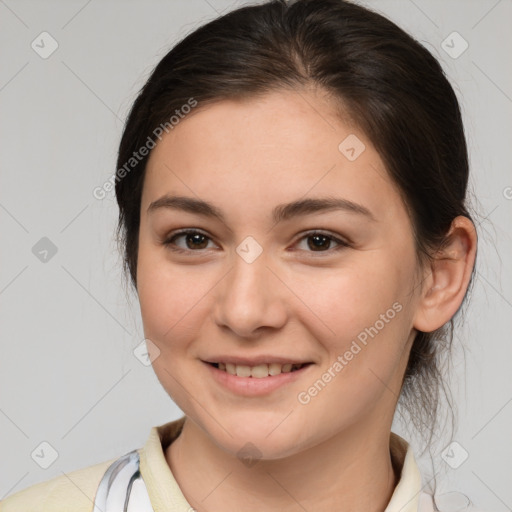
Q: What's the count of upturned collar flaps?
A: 2